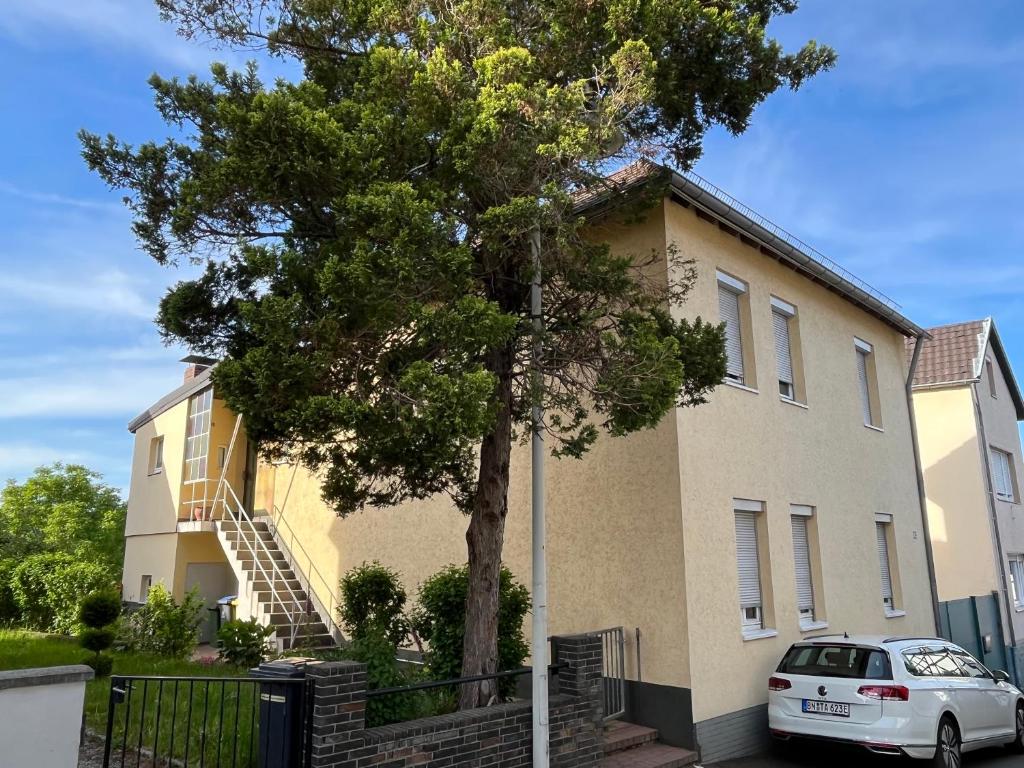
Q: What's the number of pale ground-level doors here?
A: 1